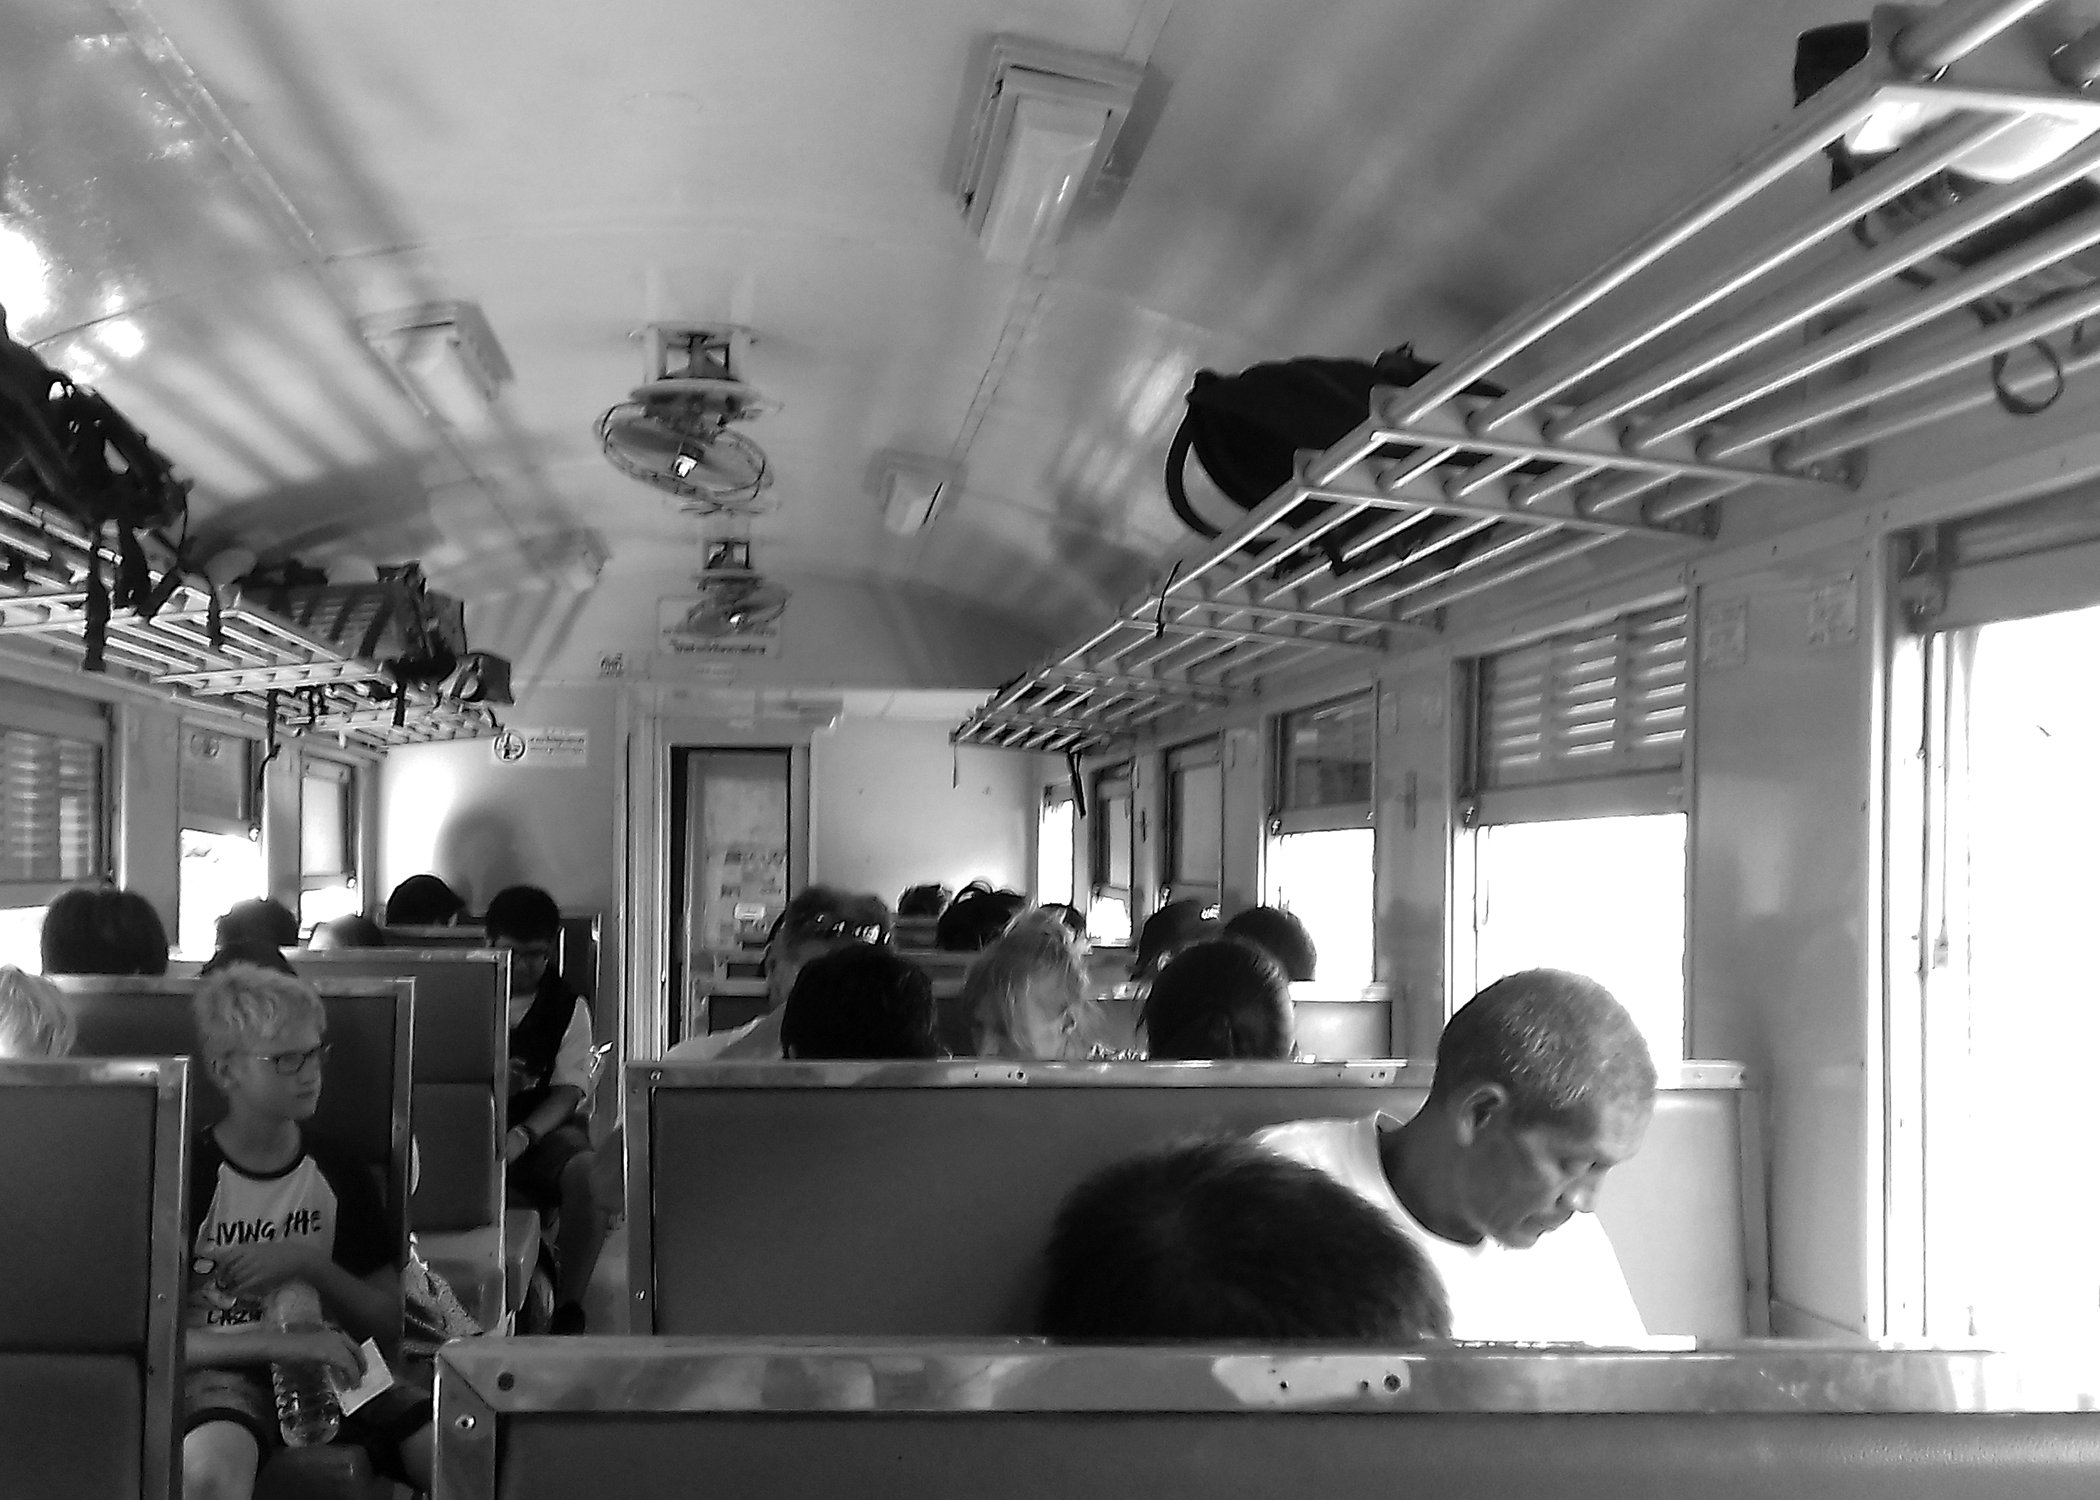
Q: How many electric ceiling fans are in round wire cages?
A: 2